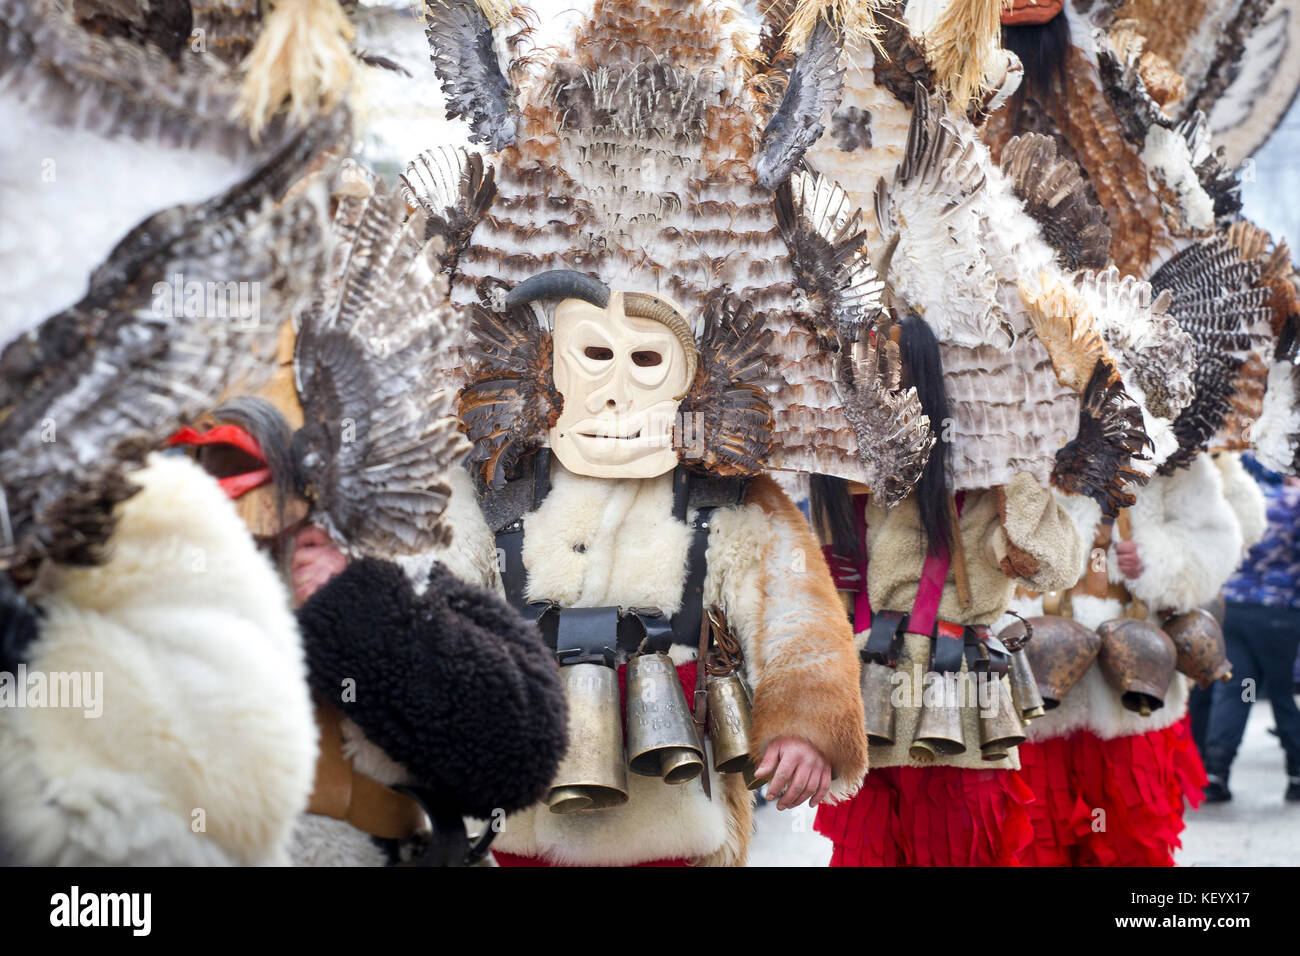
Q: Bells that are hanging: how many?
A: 10